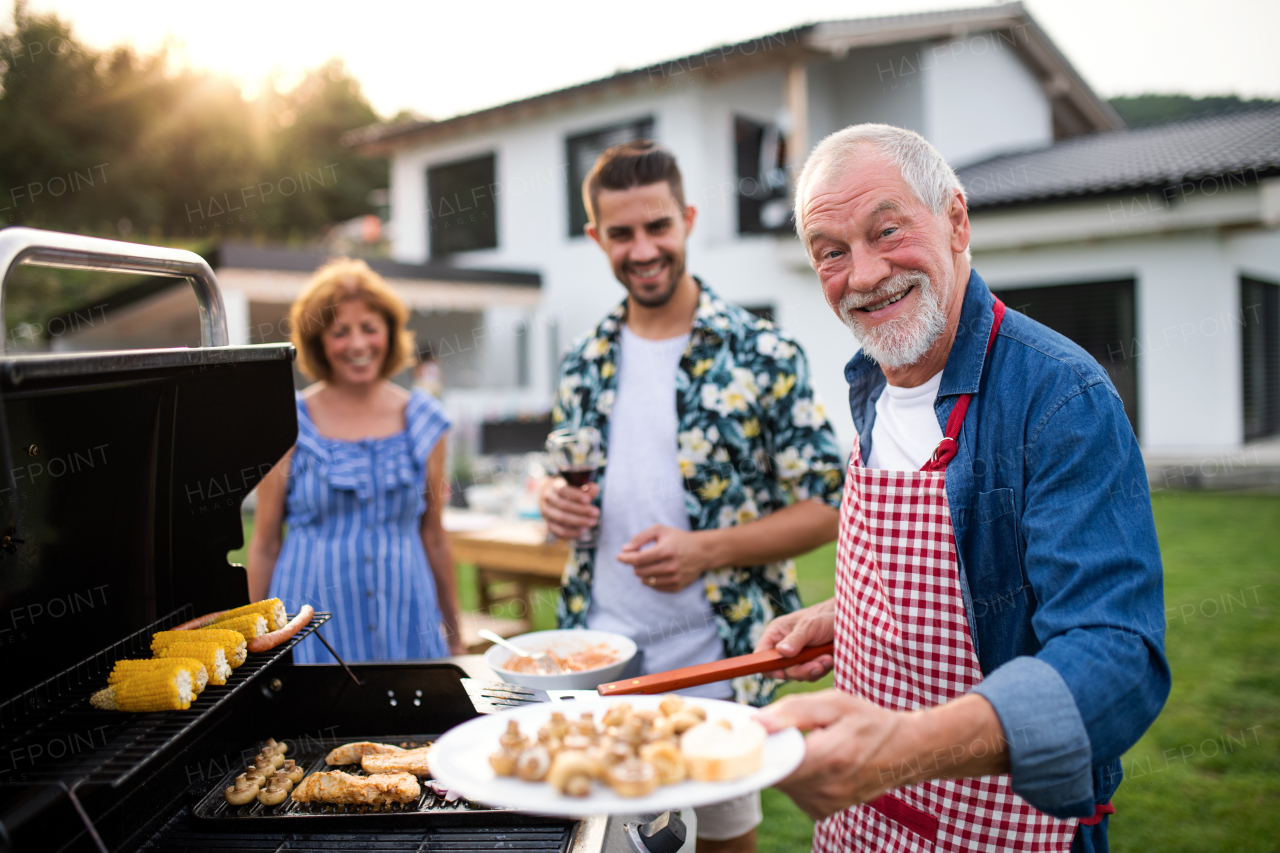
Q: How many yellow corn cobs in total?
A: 6